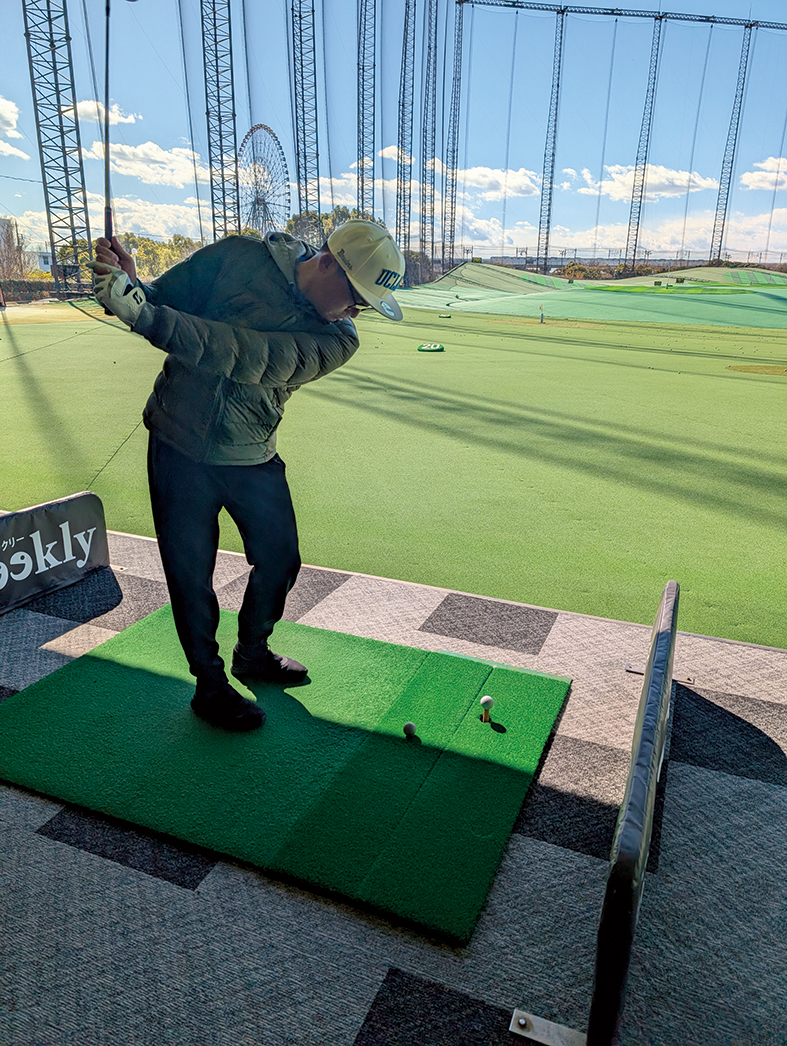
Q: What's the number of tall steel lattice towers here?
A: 10